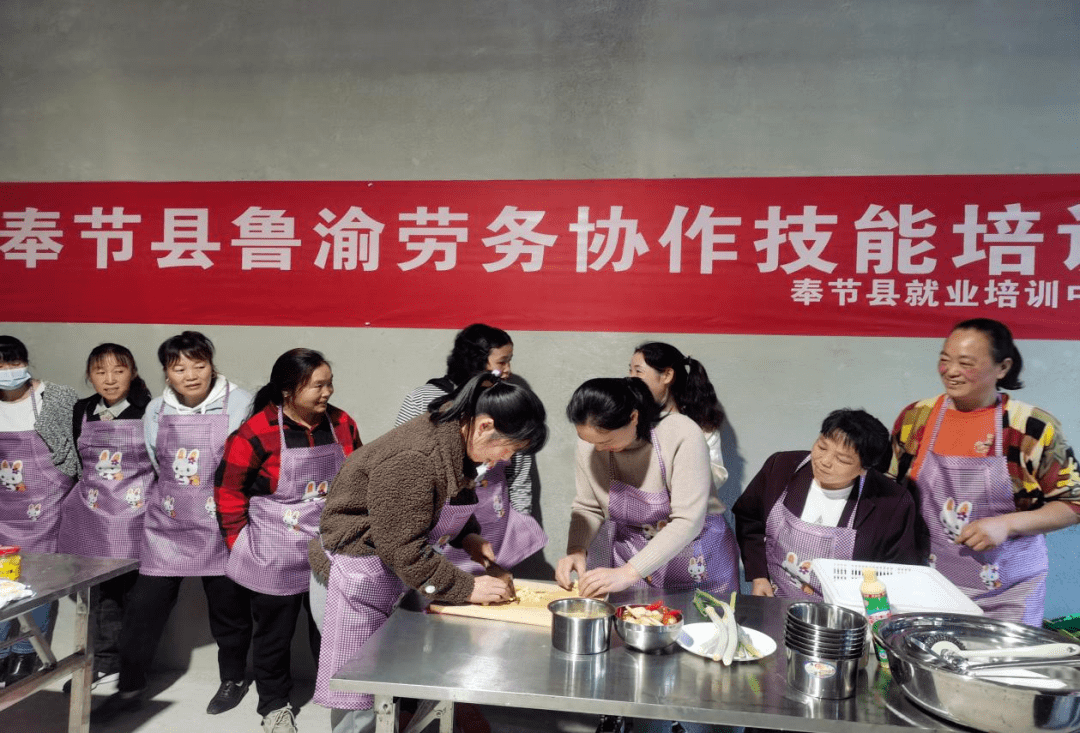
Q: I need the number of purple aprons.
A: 9